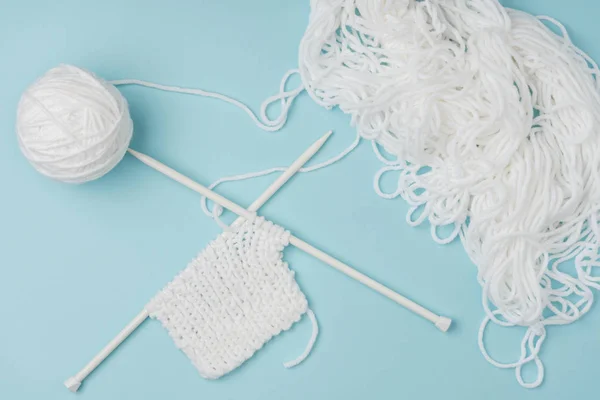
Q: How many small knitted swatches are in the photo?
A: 1